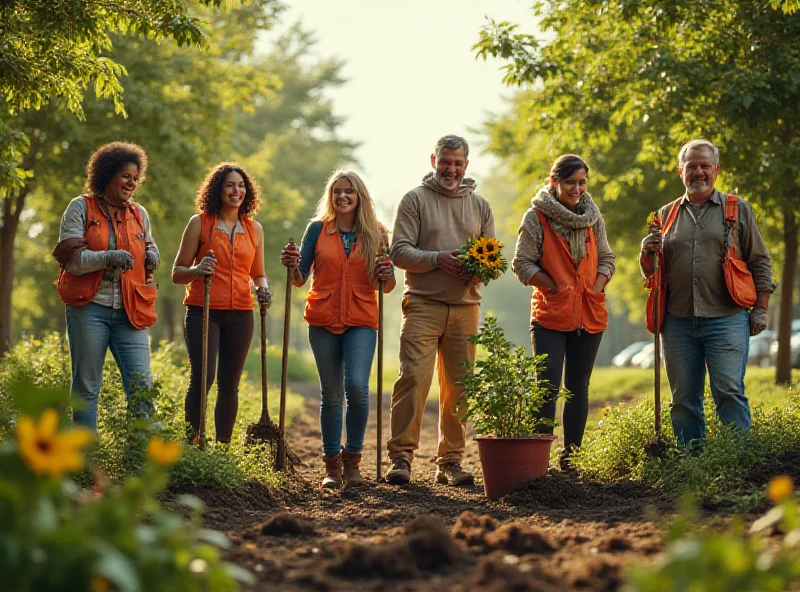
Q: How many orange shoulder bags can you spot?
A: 2